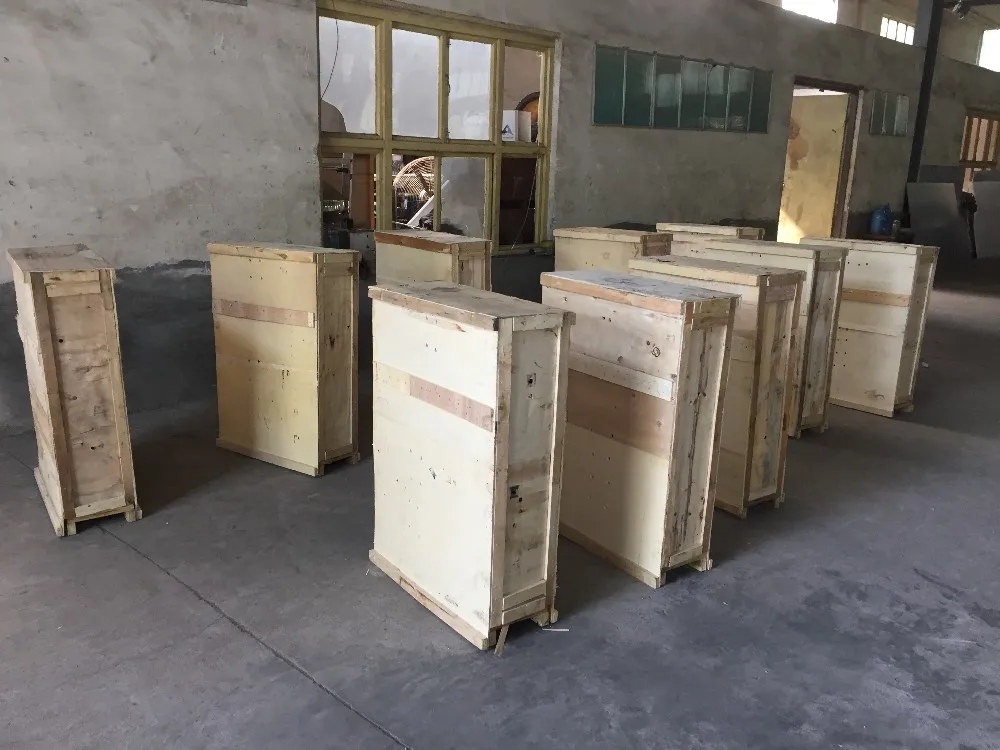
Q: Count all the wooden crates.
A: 10